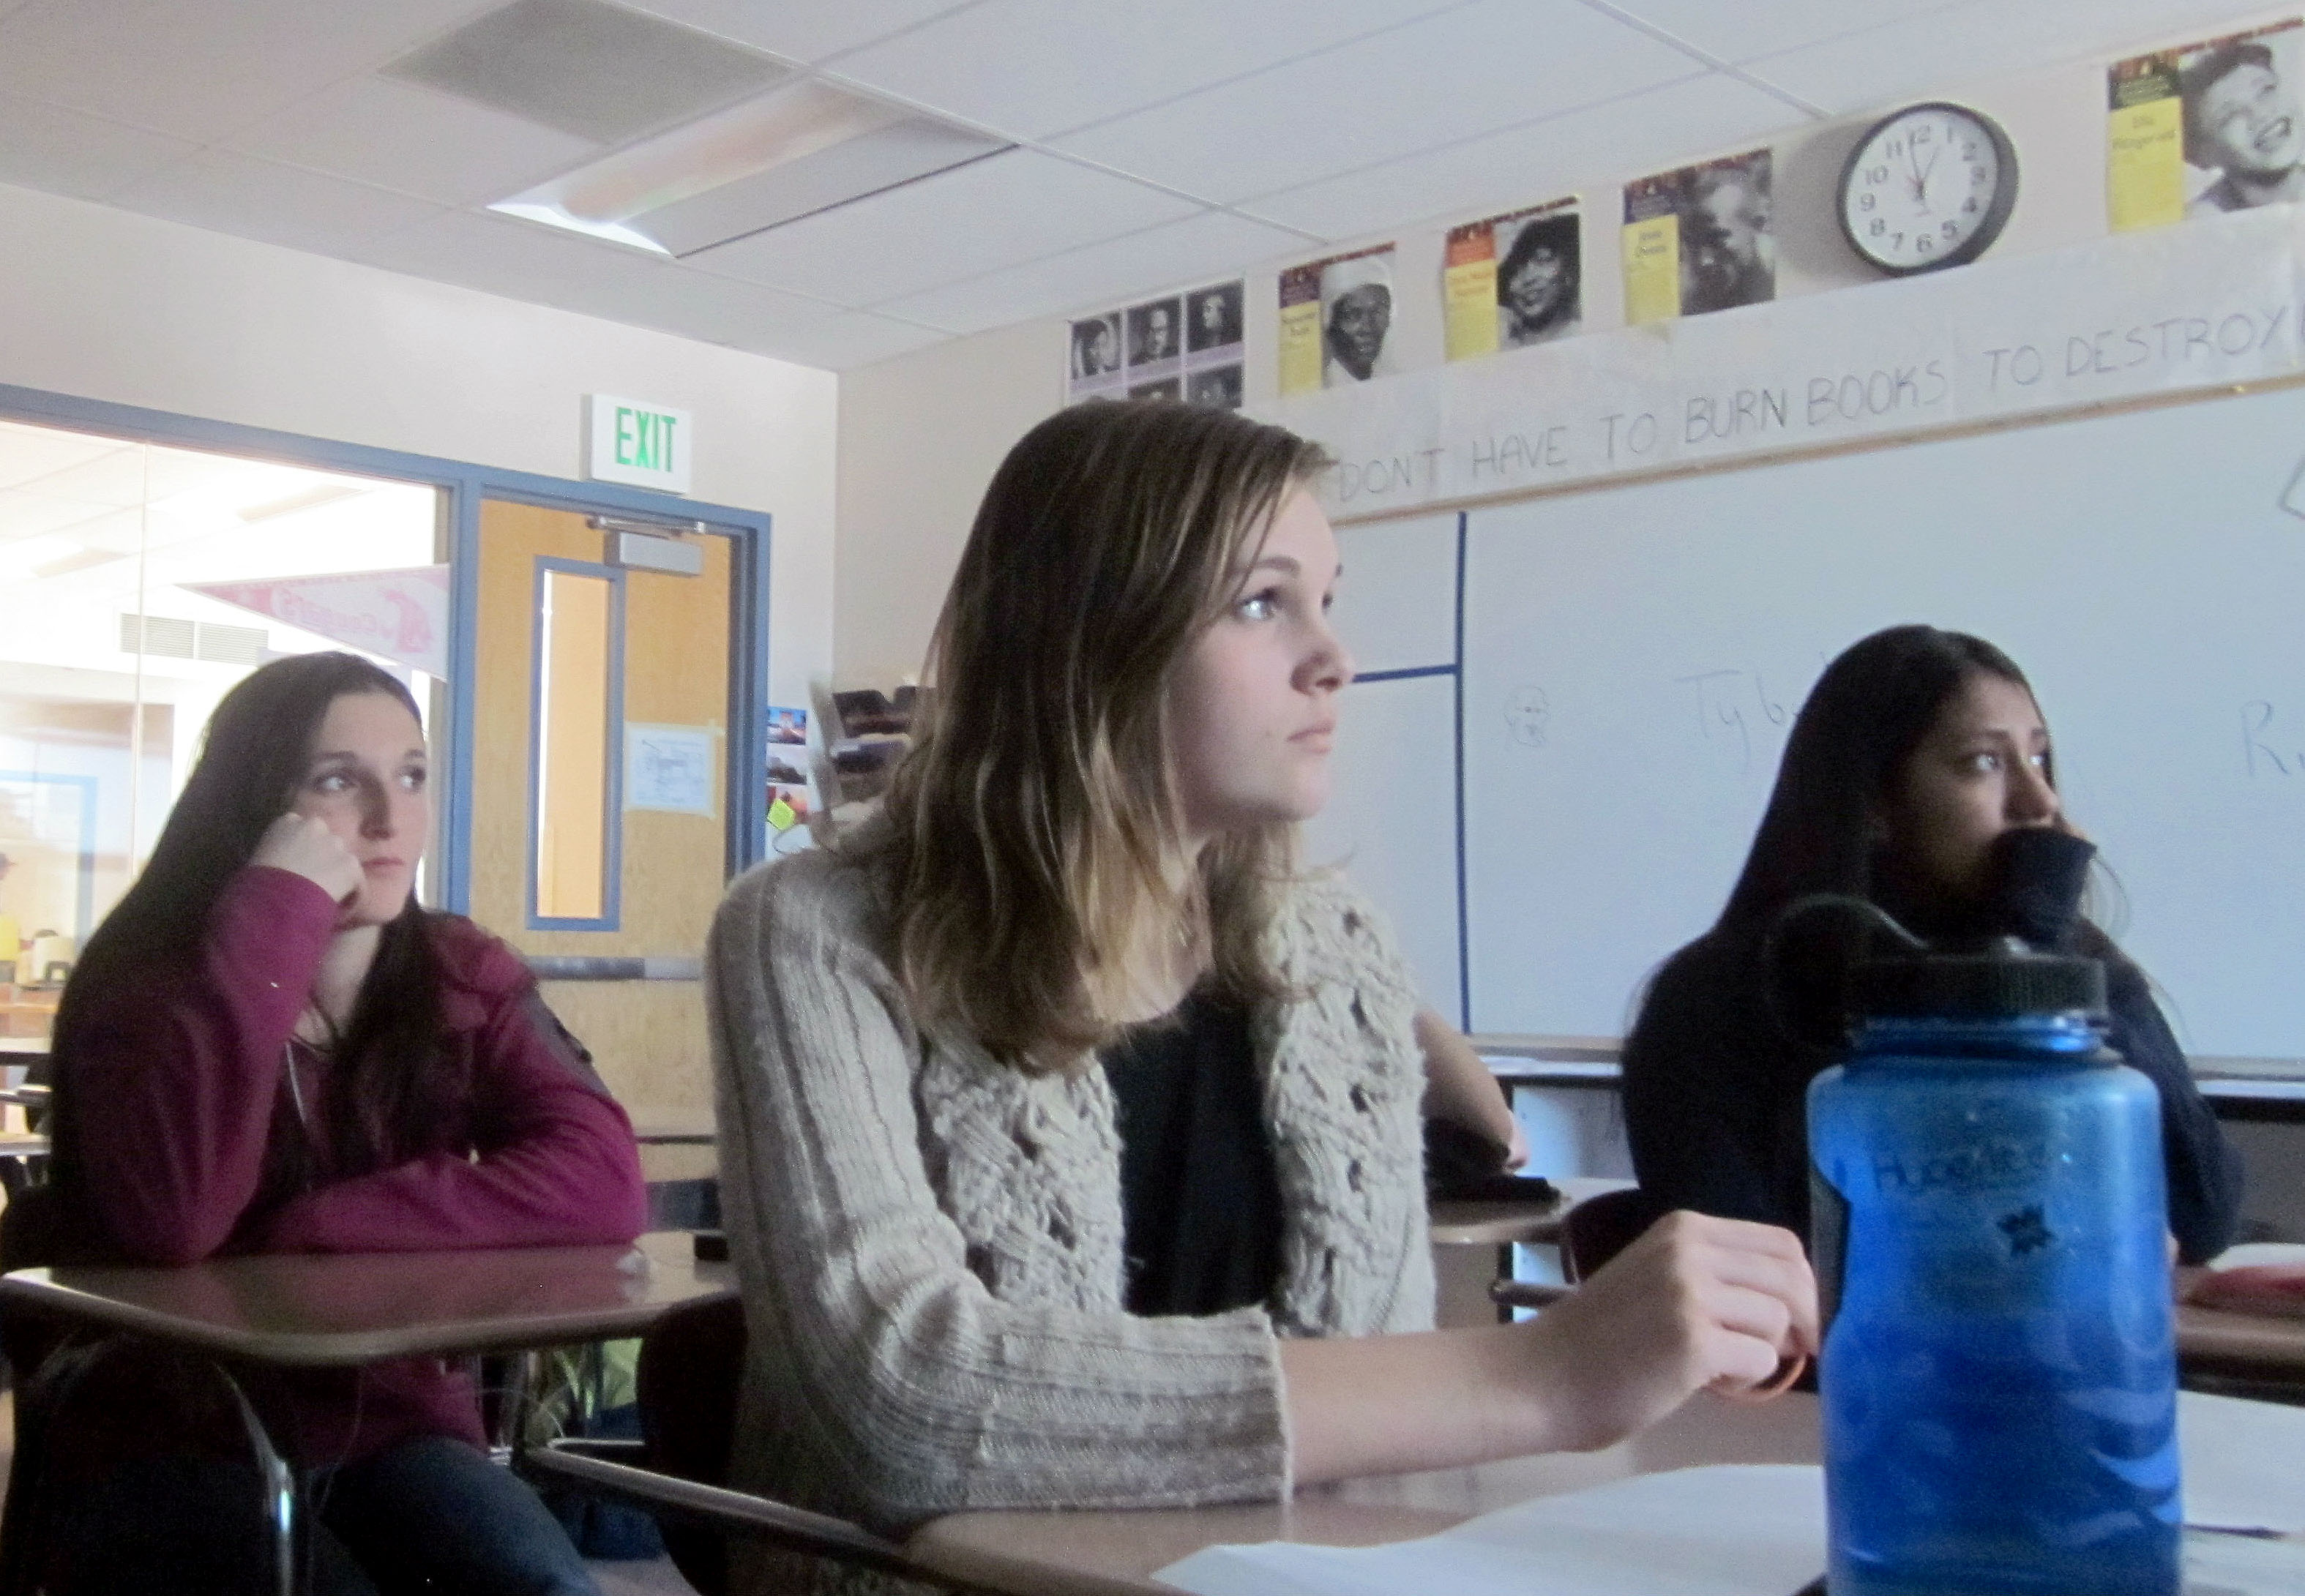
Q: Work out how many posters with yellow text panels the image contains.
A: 4